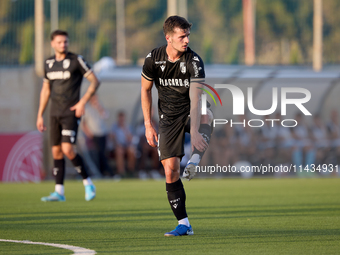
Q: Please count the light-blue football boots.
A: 2